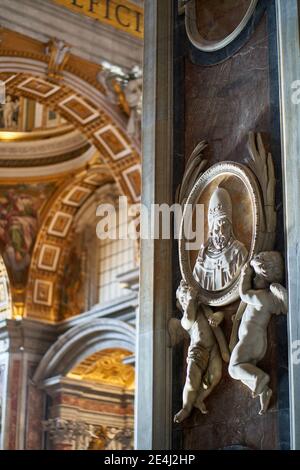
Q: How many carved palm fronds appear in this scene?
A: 2